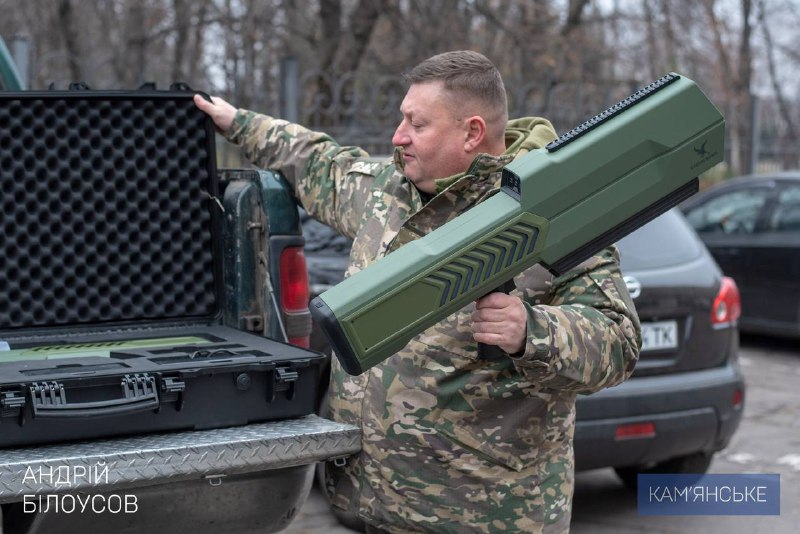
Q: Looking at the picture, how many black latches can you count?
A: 3